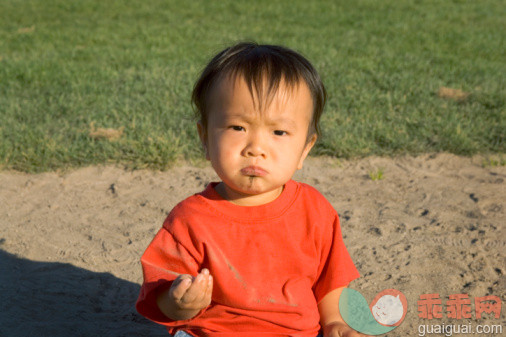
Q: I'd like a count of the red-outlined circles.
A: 1